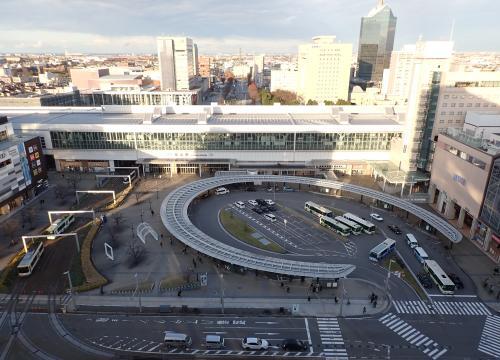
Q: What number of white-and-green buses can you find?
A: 5